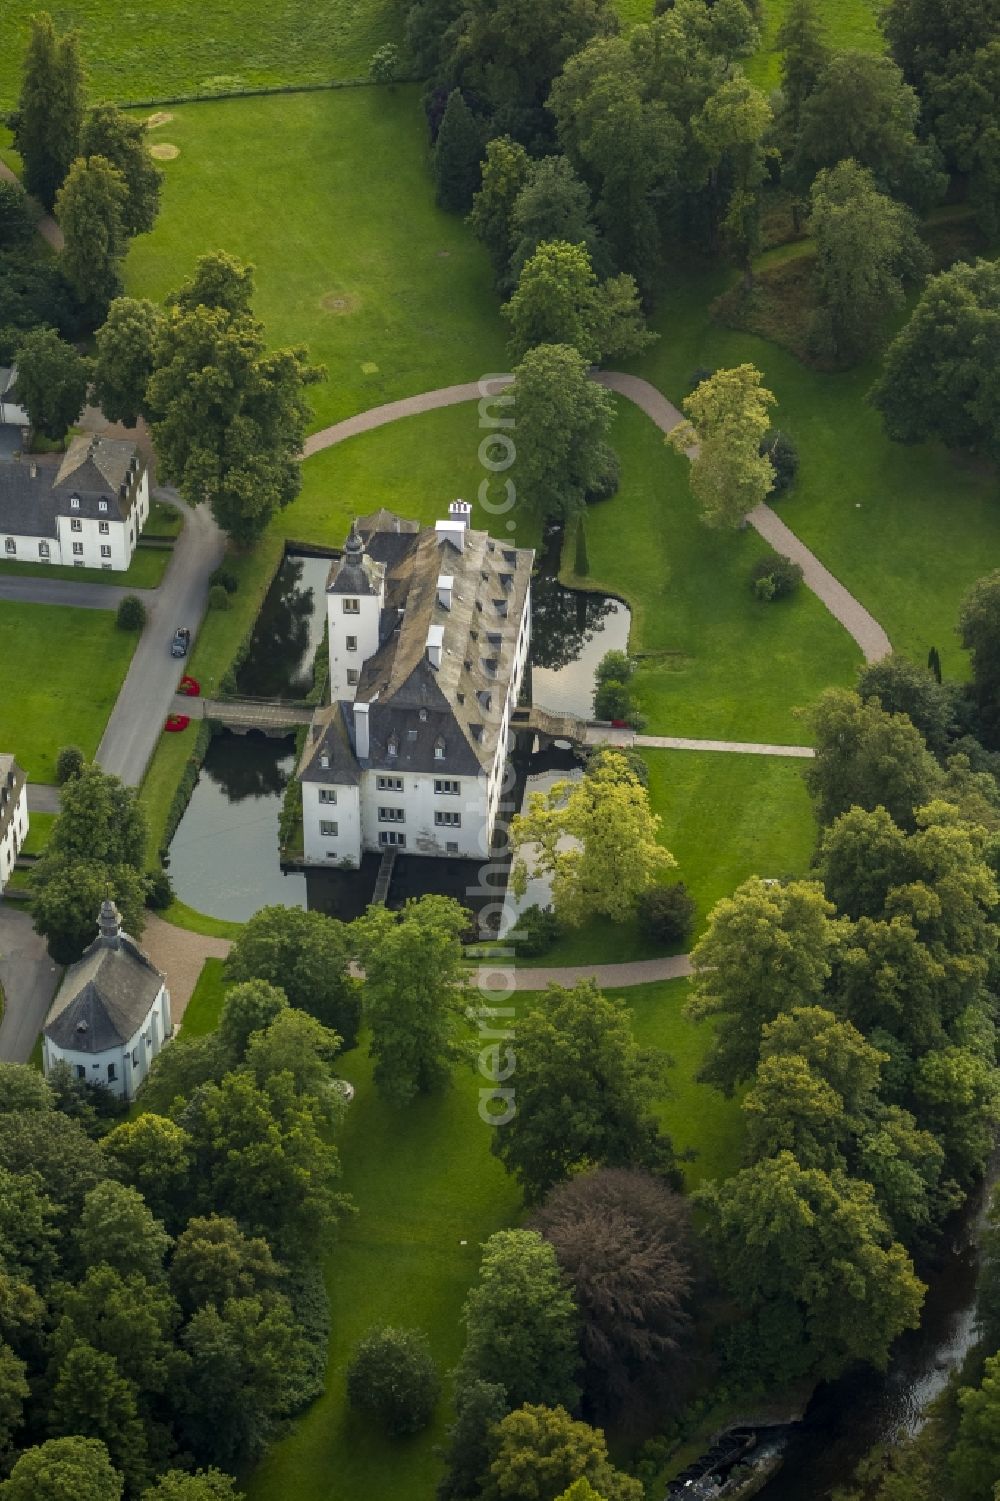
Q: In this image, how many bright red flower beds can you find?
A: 2